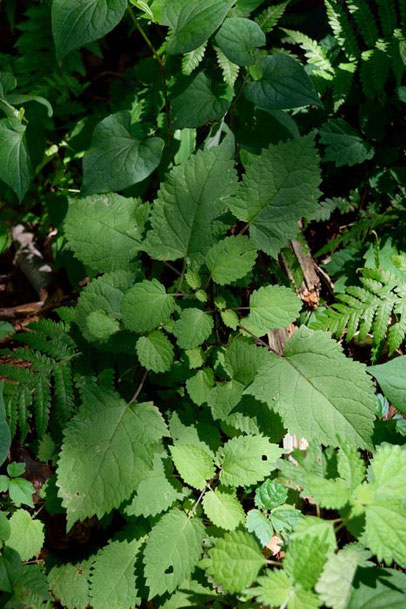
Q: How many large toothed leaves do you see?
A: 5